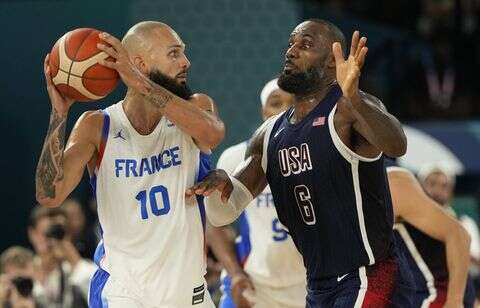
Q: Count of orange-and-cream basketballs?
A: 1